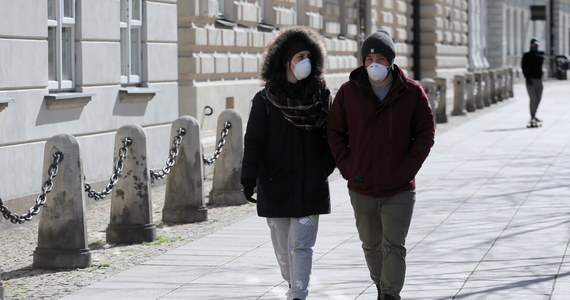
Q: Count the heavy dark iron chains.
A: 4